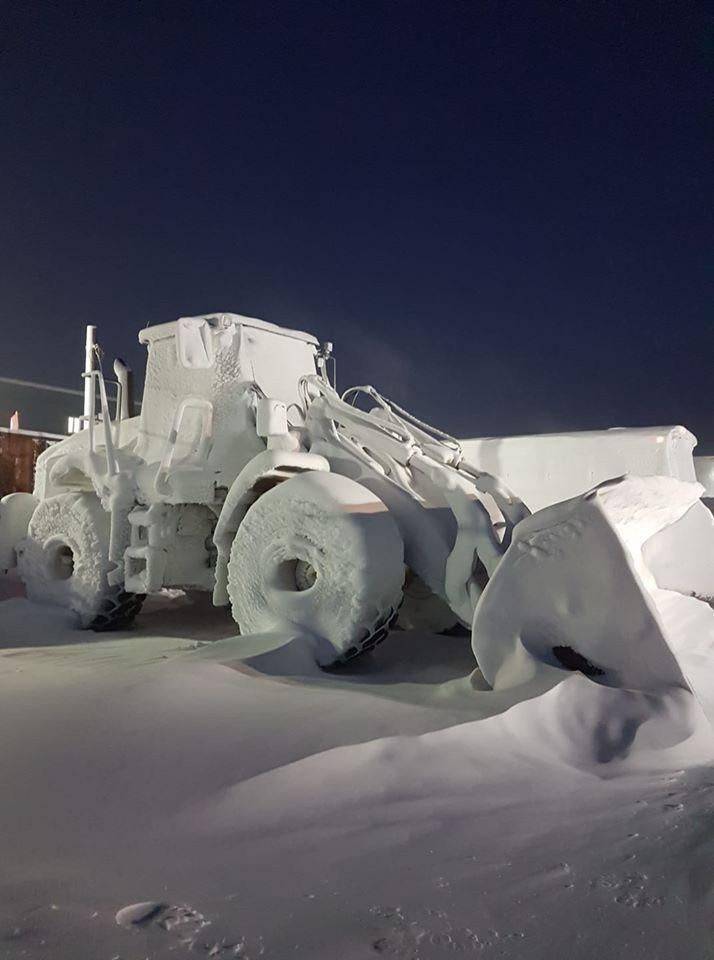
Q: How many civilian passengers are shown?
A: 0